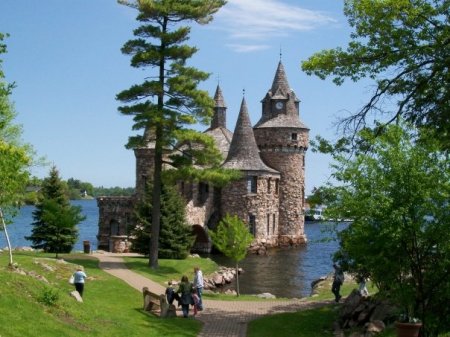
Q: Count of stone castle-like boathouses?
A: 1